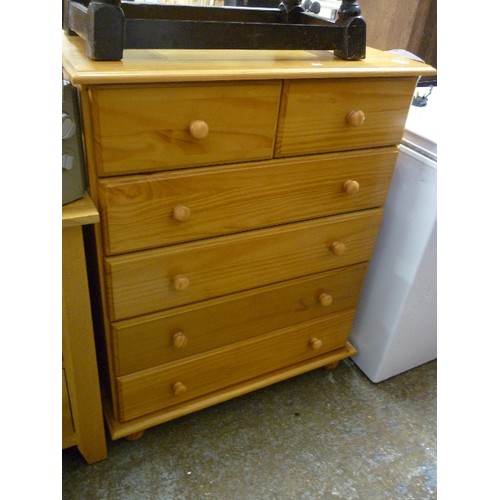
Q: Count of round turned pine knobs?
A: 10